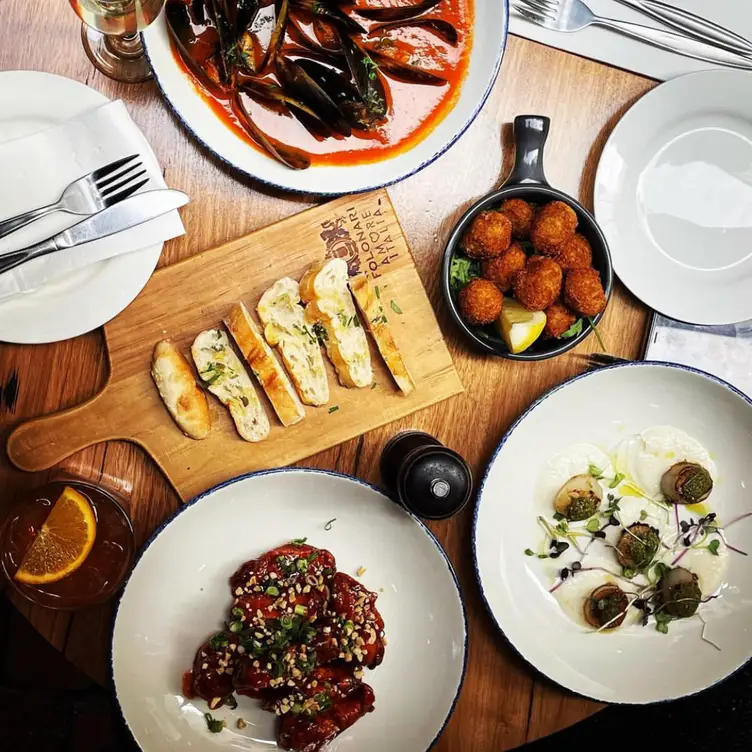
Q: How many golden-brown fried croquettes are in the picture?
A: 9